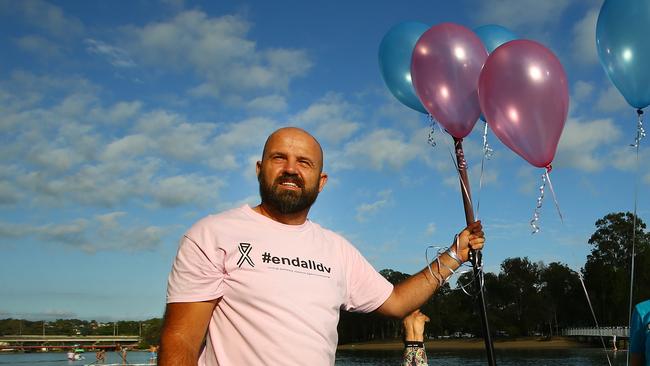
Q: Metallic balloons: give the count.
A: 5